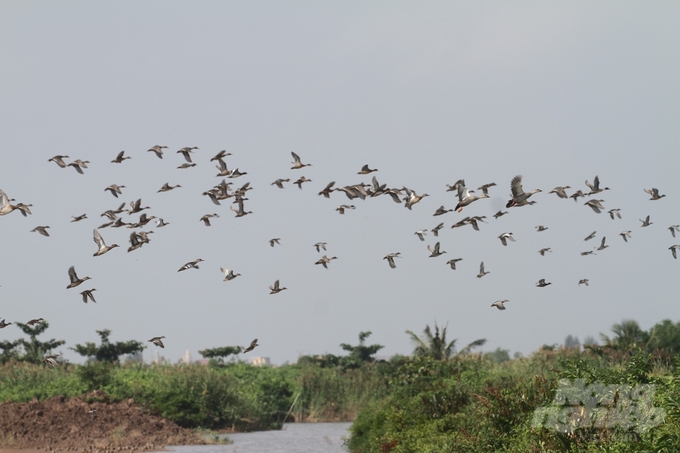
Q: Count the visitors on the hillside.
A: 0